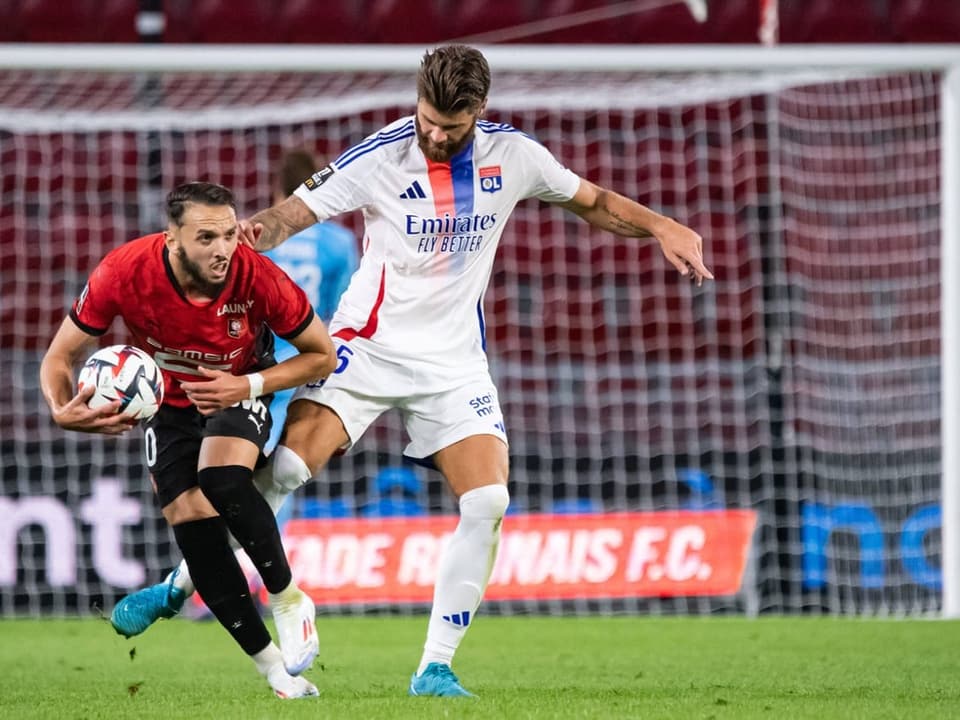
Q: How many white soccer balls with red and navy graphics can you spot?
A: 1